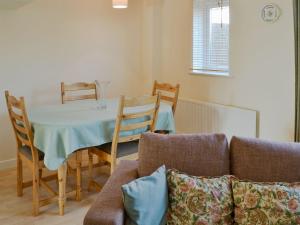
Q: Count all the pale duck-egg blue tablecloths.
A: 1